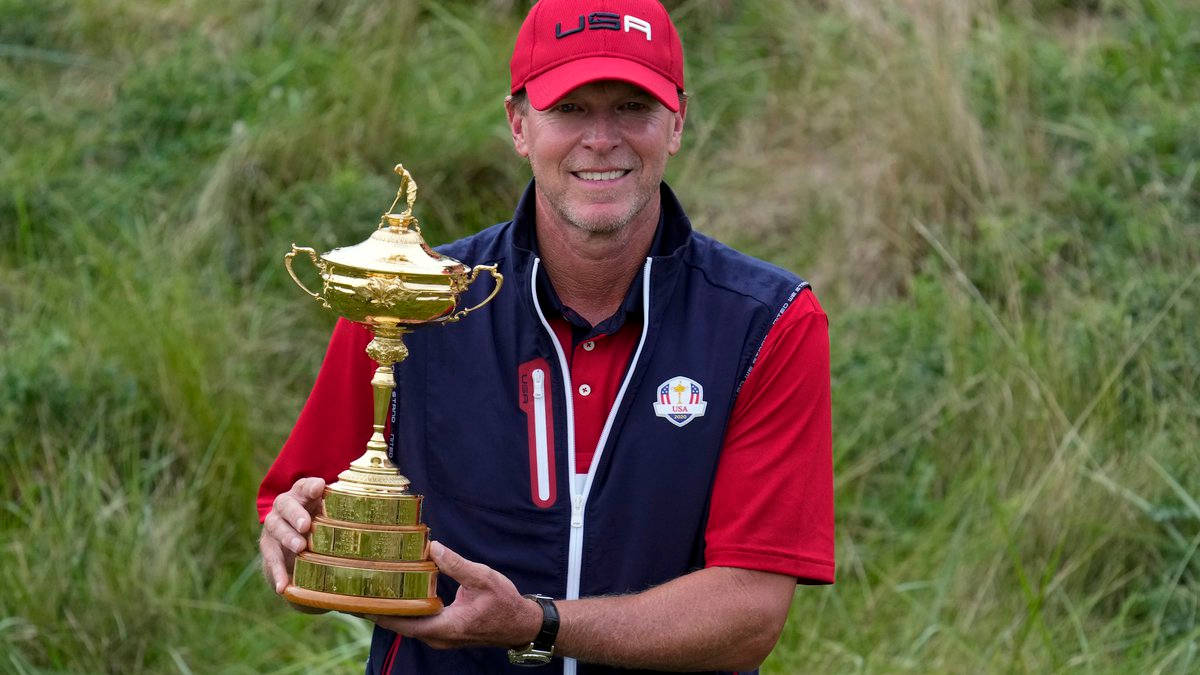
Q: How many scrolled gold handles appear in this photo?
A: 2